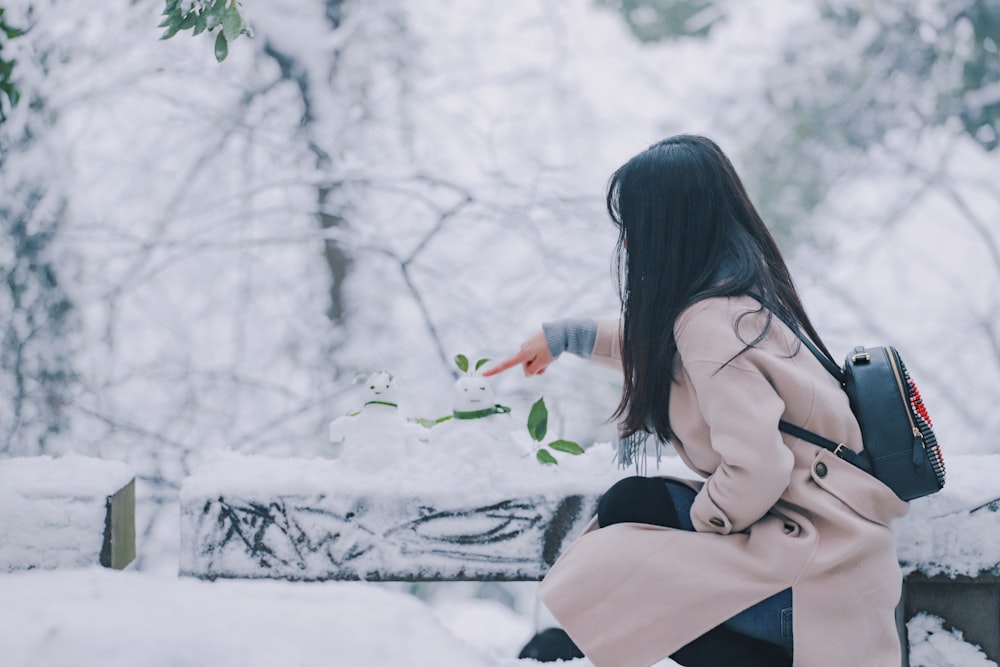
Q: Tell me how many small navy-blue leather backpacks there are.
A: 1